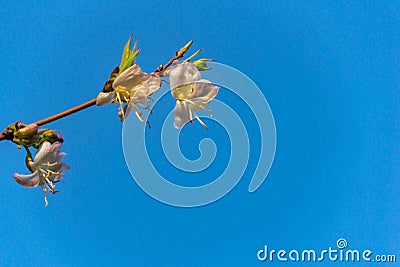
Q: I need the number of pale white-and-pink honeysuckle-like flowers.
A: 3